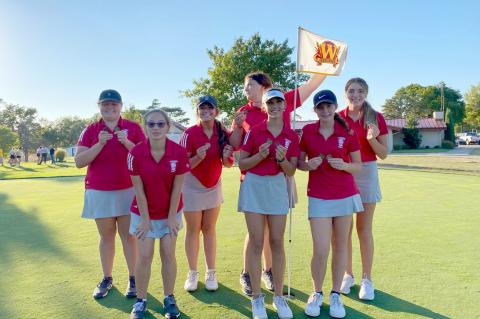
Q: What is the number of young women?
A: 7